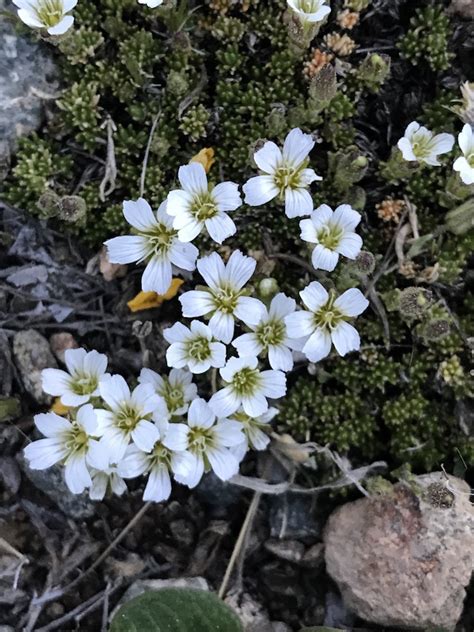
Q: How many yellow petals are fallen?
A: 3